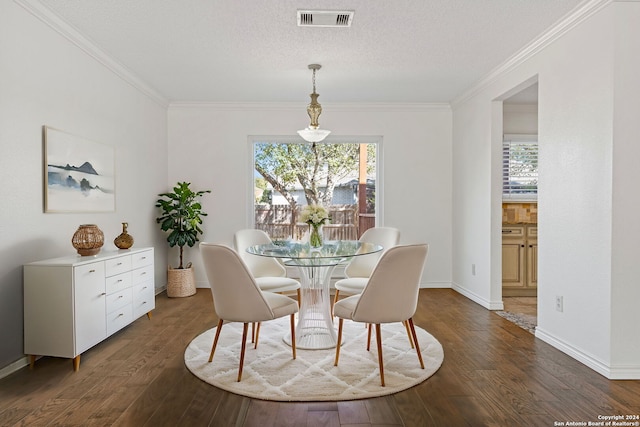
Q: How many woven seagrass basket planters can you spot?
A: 1